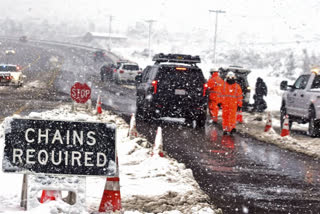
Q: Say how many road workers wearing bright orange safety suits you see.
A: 2